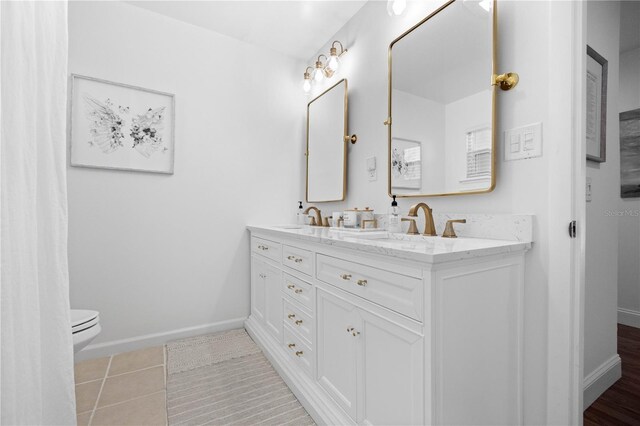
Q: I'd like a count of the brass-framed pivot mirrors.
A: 2